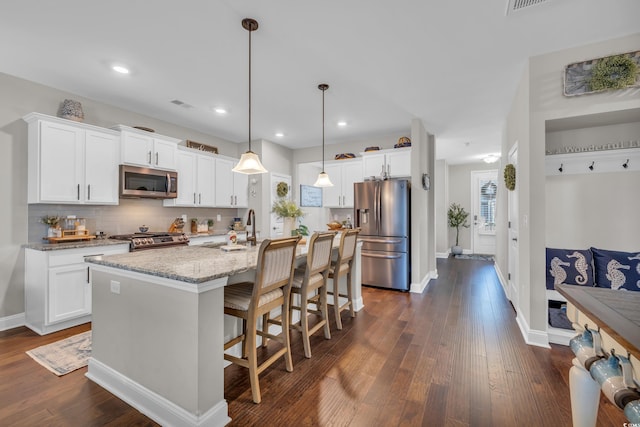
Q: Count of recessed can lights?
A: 4